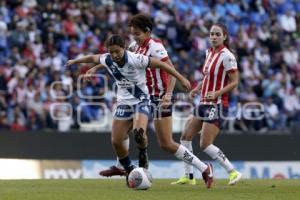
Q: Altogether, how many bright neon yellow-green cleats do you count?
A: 2